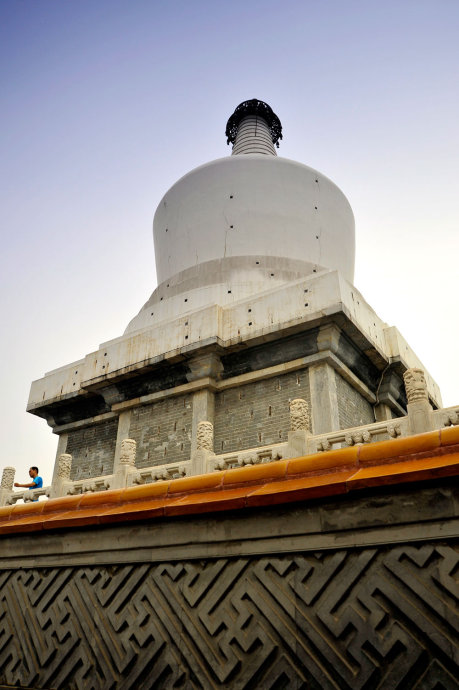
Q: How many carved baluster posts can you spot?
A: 6